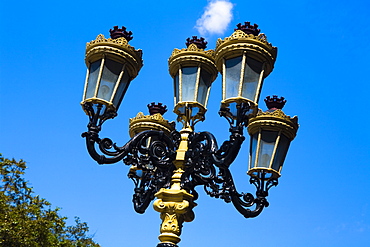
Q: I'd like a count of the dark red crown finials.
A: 5